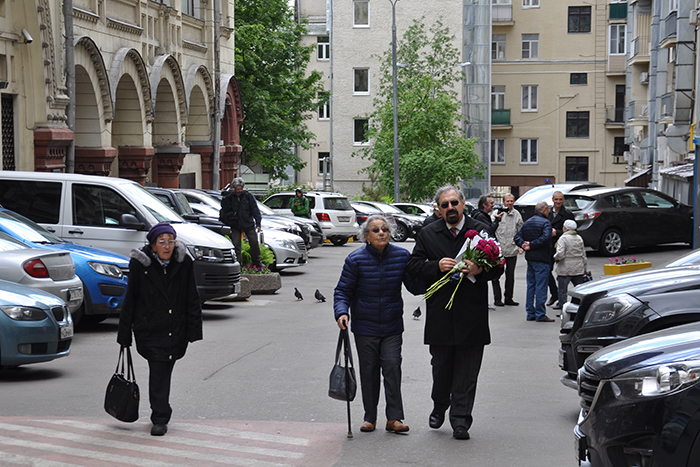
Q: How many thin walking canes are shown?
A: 1